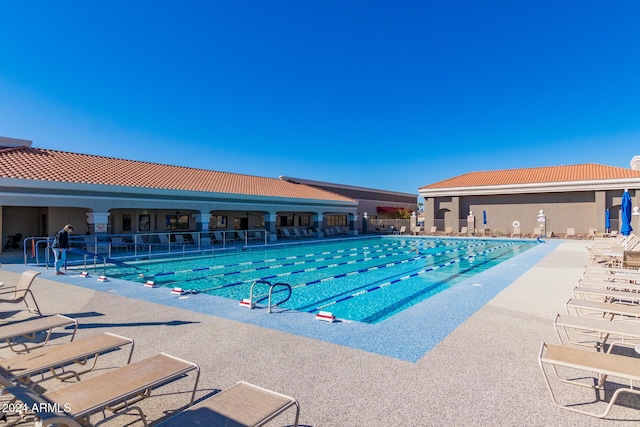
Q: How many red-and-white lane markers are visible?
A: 6